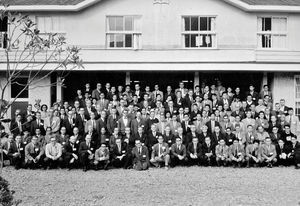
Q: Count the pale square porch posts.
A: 4